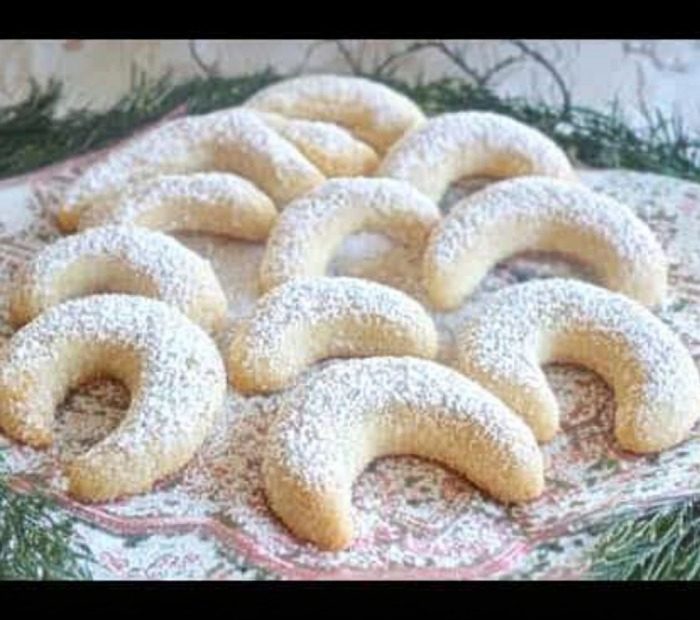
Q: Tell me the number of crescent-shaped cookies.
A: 12